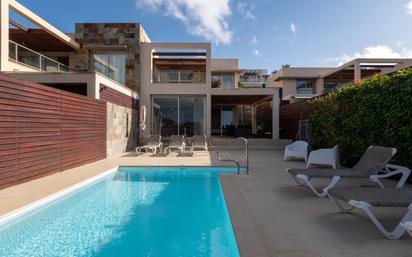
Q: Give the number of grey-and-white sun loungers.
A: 5